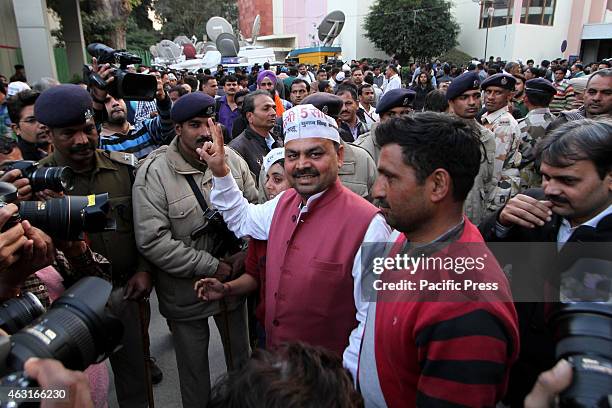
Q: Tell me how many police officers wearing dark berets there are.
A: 7